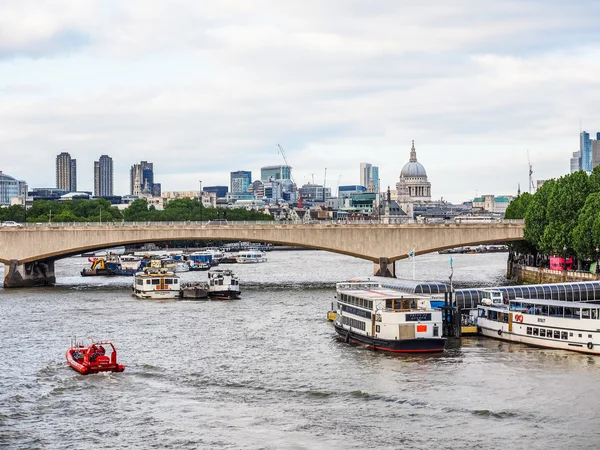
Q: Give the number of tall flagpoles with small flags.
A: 2